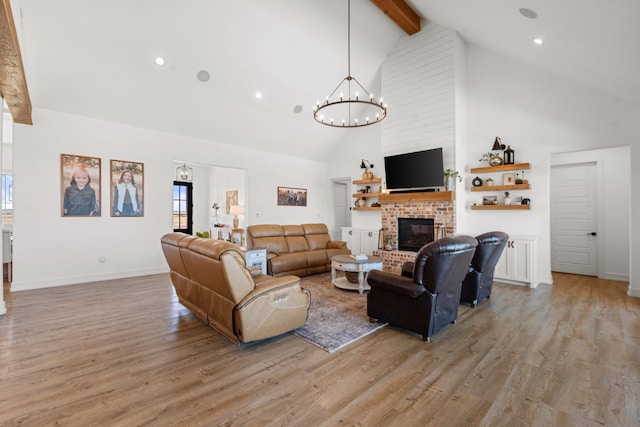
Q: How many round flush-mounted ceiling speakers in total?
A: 3